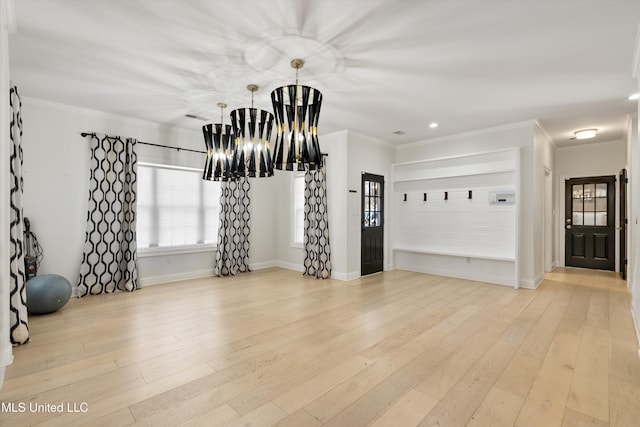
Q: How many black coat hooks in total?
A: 4